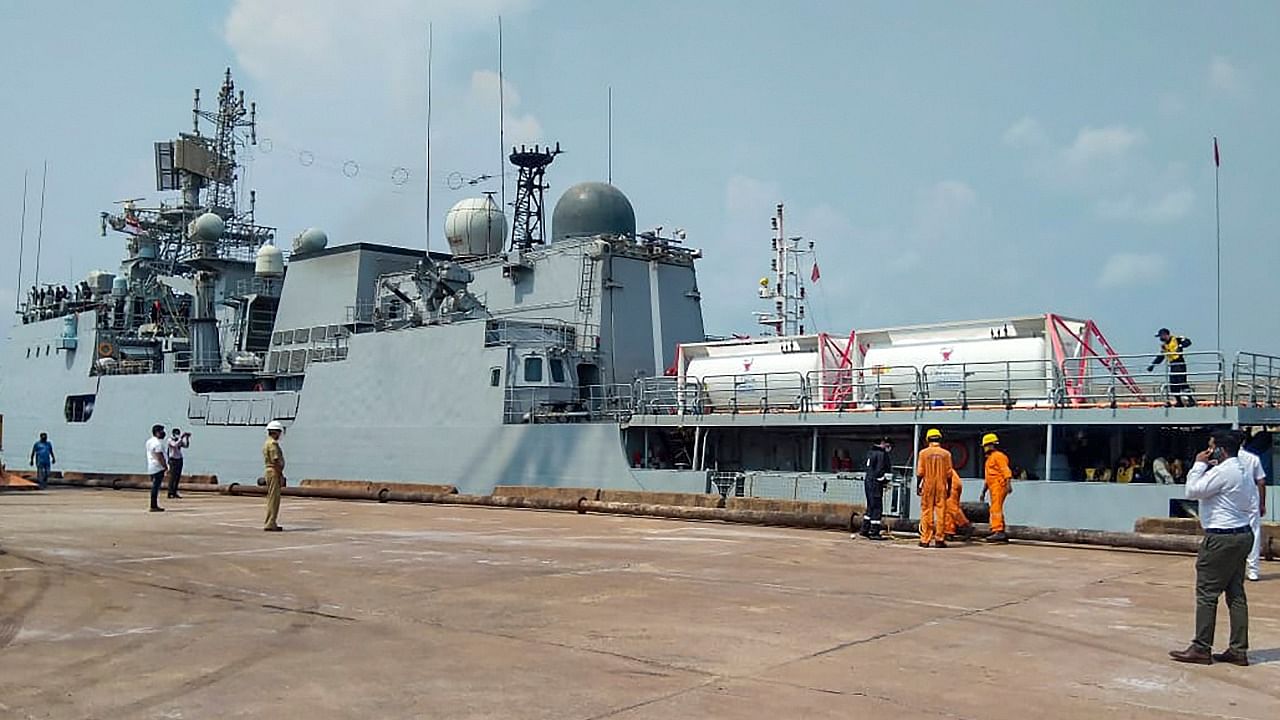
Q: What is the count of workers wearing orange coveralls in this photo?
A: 3